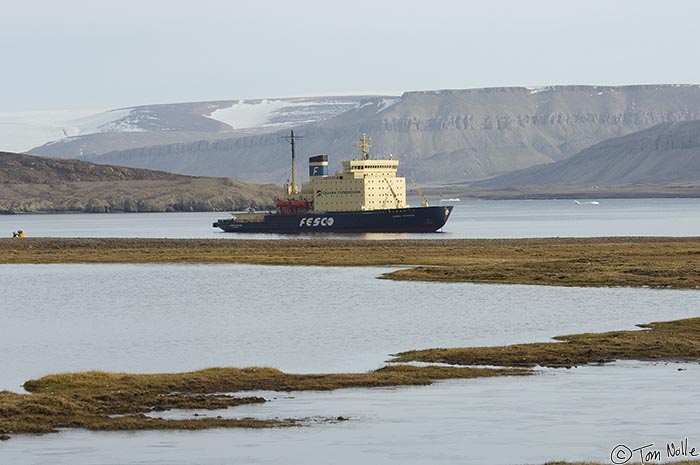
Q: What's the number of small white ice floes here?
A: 2